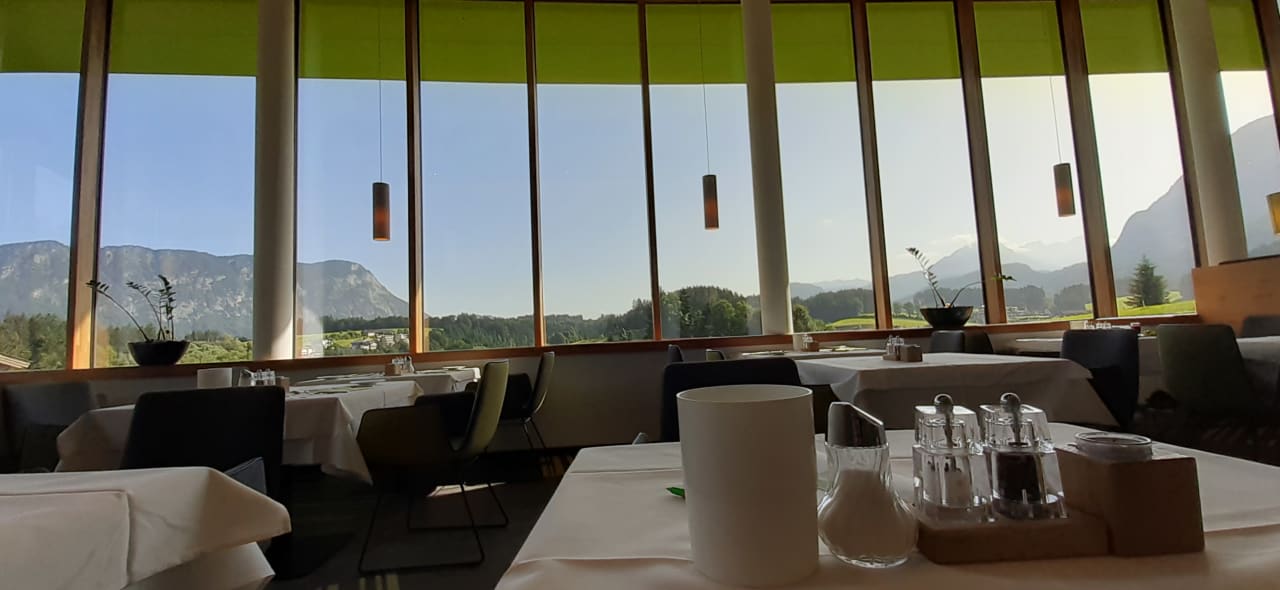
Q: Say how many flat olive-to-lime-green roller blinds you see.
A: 11